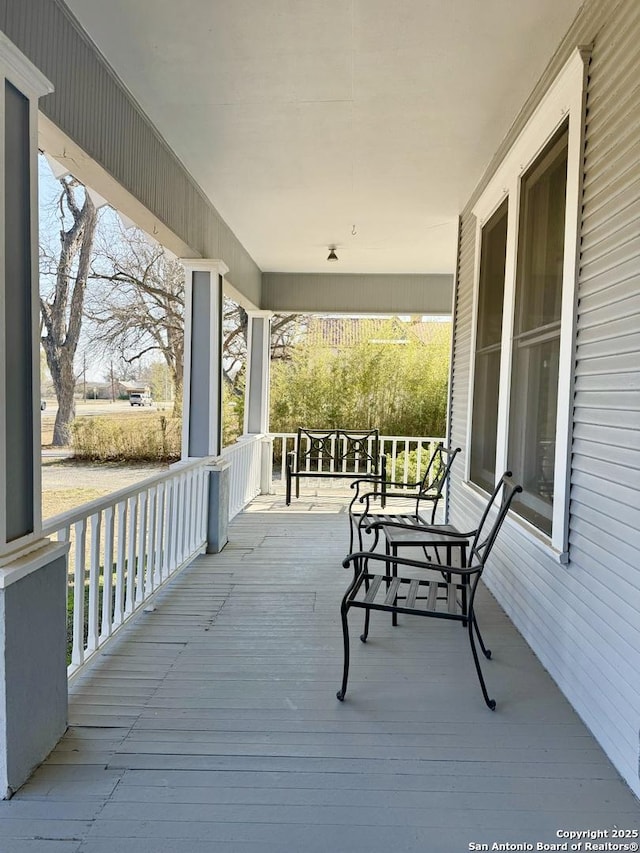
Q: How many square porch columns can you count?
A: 3